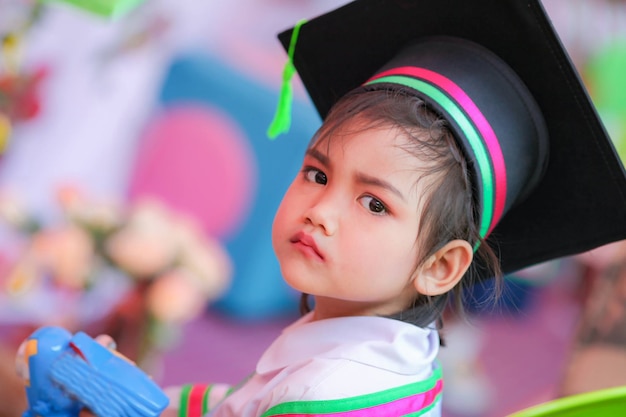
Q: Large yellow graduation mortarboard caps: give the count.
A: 0